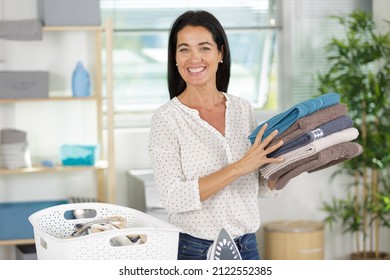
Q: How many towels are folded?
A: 5